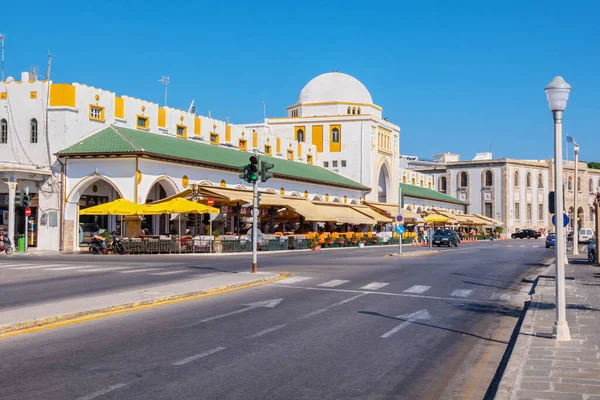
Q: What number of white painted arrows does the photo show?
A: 2